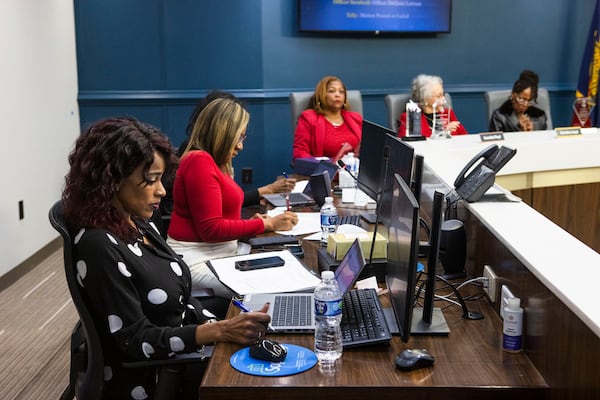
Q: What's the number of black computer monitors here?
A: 3